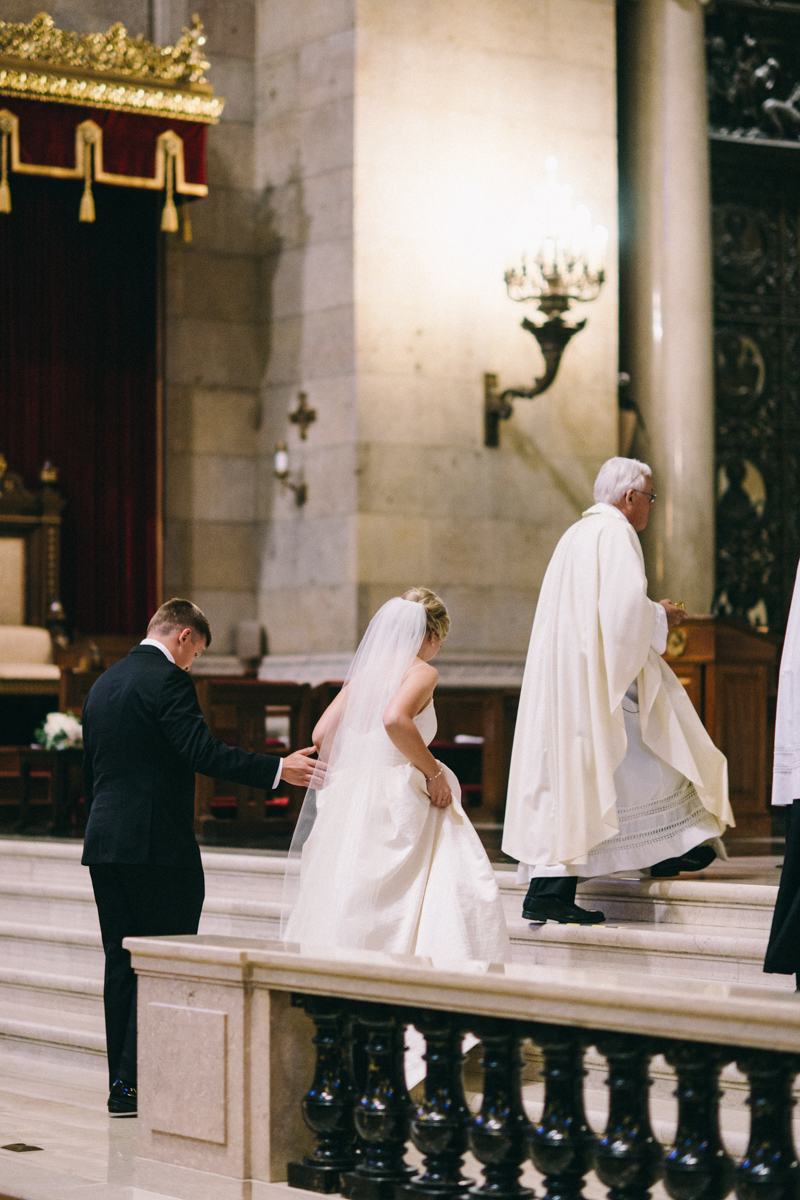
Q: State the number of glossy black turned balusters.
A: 8